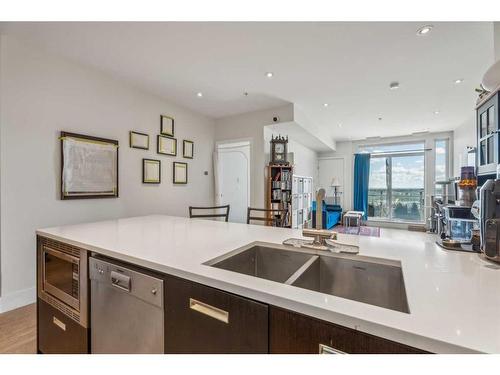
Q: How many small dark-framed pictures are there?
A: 6